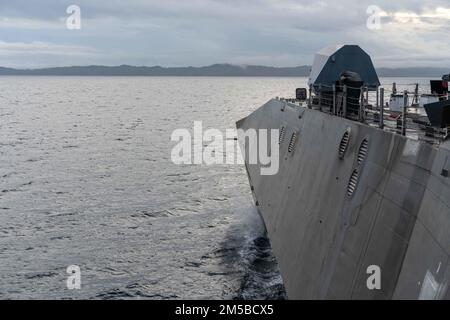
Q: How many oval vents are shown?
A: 5